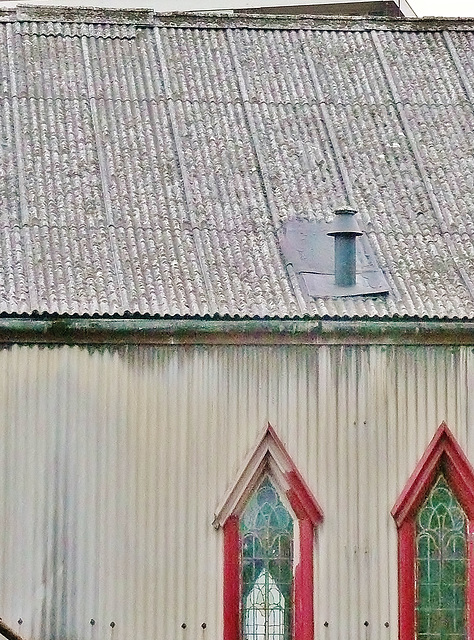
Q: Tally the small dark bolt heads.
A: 8